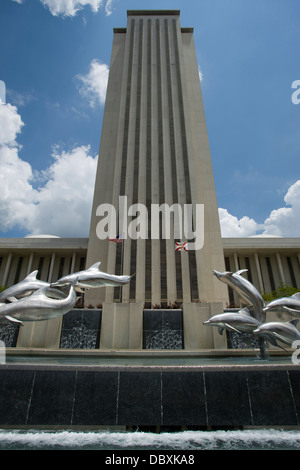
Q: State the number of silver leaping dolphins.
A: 7